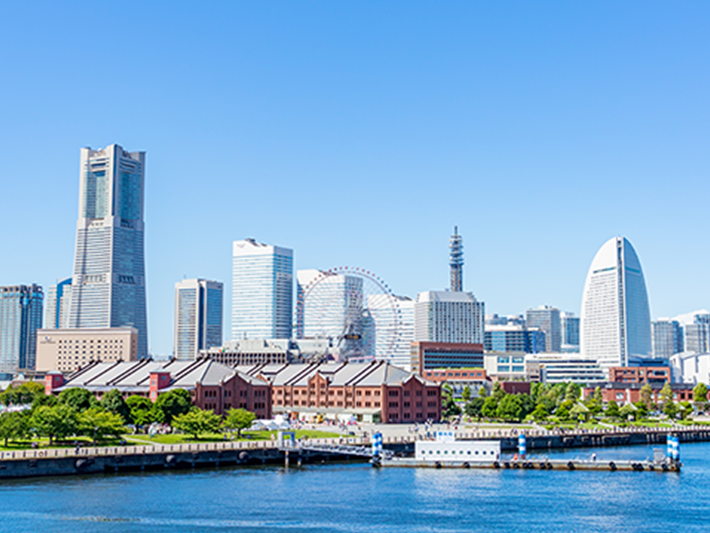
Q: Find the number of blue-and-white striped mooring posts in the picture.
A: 5